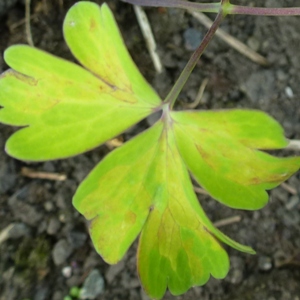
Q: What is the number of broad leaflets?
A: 3